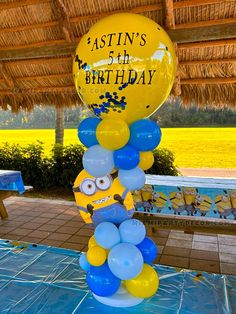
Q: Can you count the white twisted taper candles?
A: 0